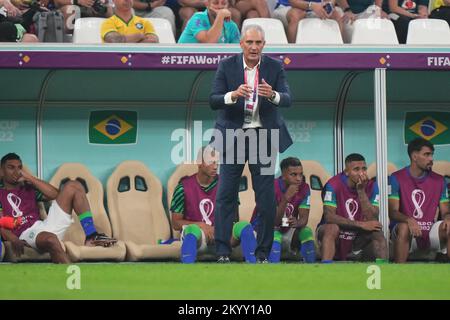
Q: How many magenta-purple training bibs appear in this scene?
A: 5